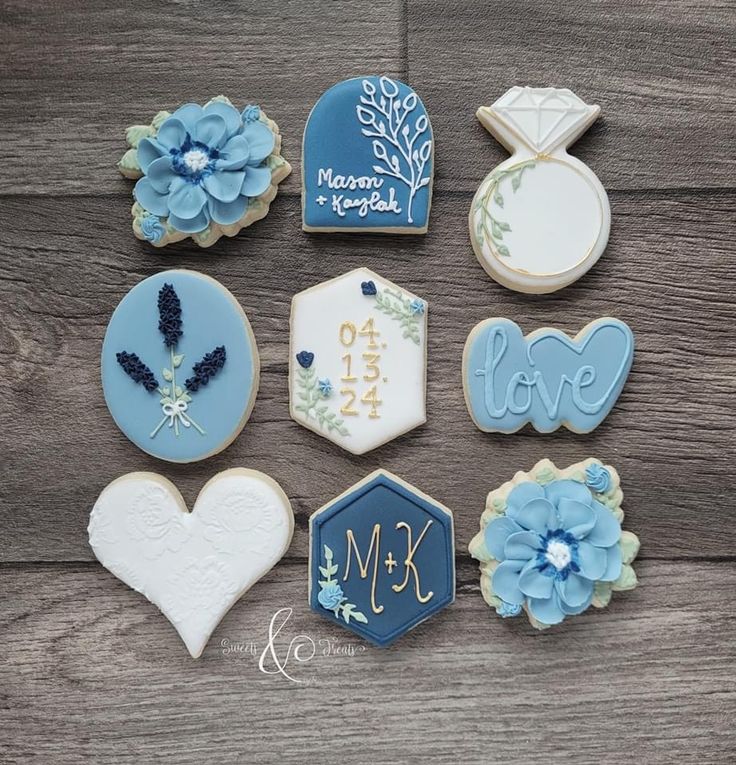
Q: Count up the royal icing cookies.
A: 9